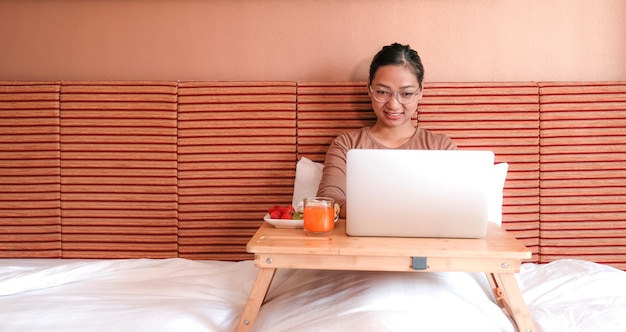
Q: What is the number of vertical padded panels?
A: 6